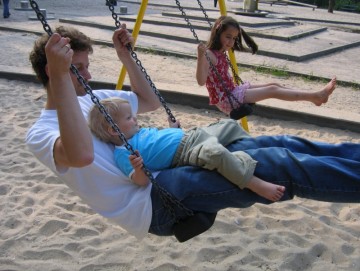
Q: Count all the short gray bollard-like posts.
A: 3